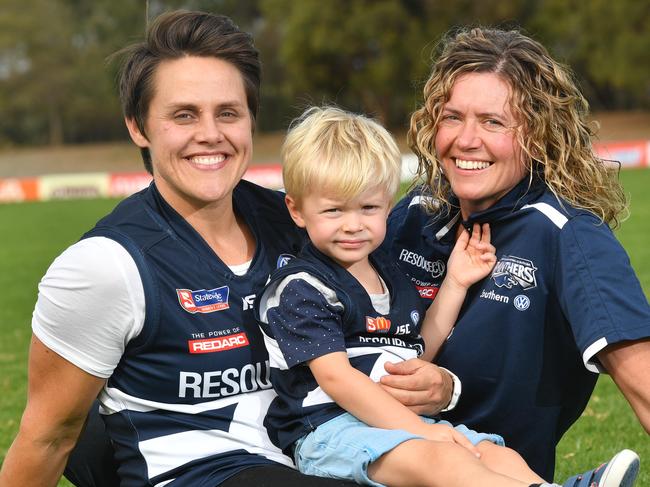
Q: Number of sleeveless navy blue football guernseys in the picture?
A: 2